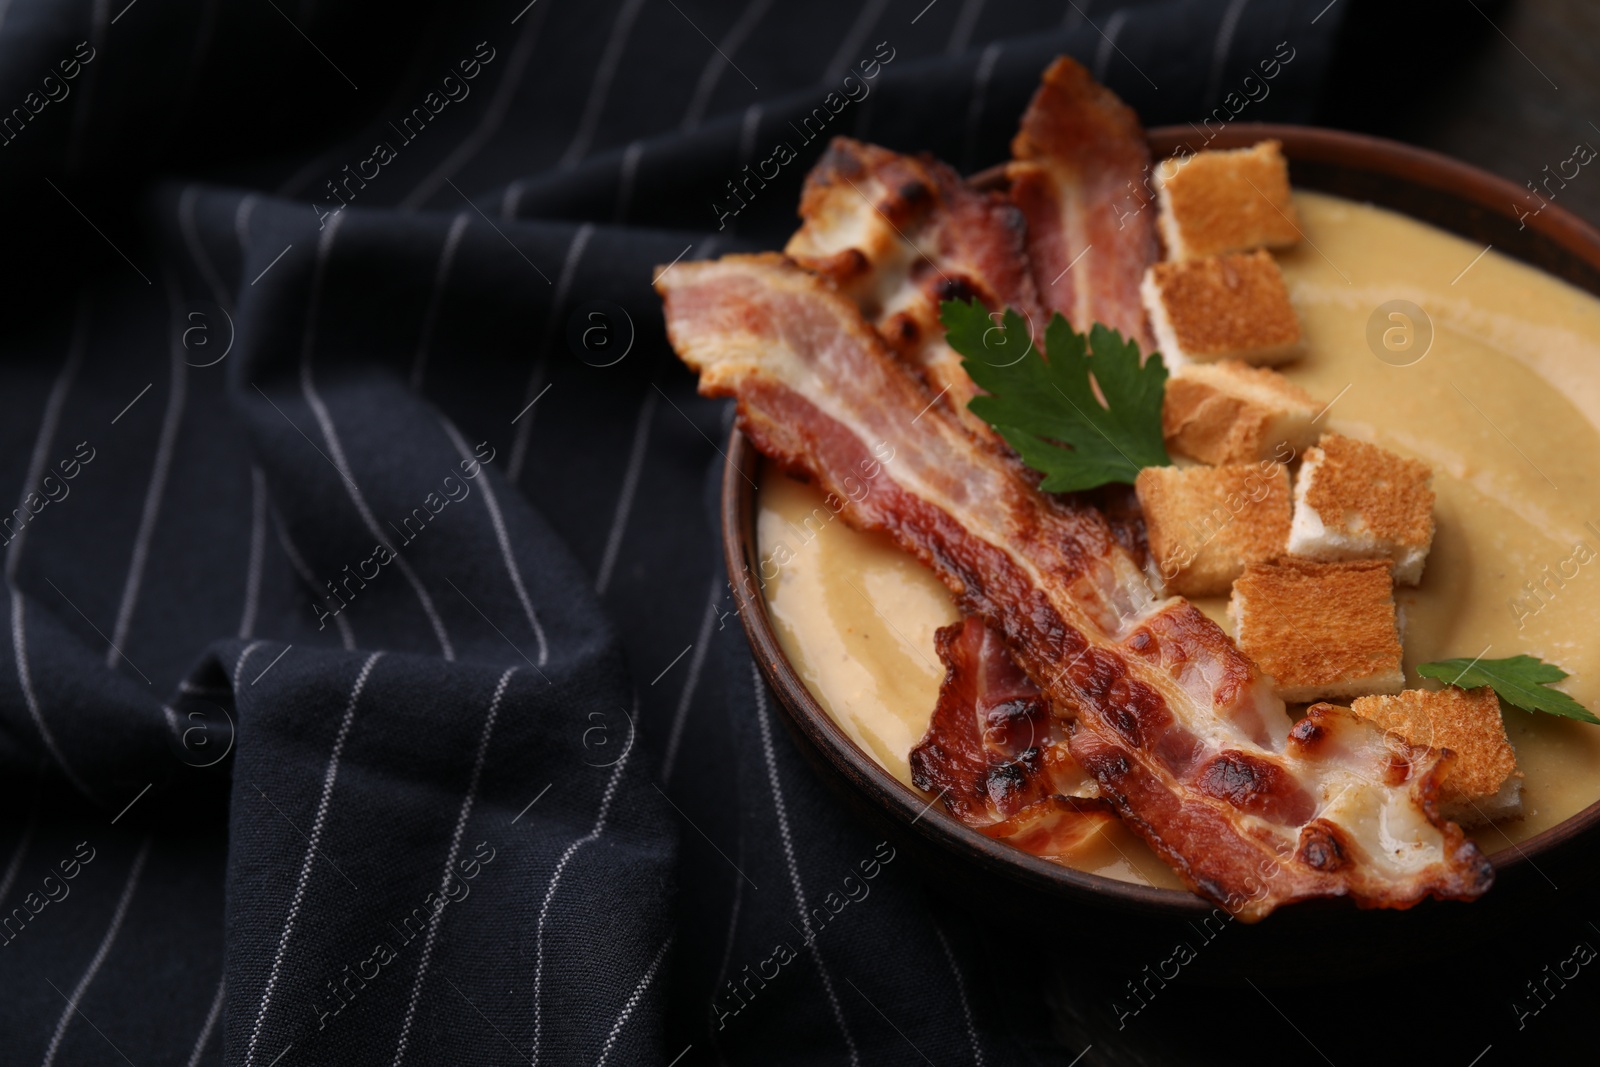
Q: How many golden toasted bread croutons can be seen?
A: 7